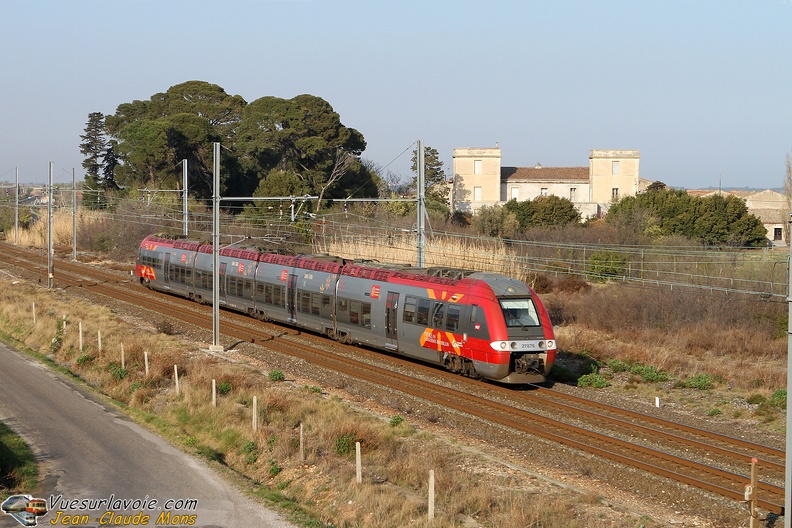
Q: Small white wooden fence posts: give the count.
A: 12